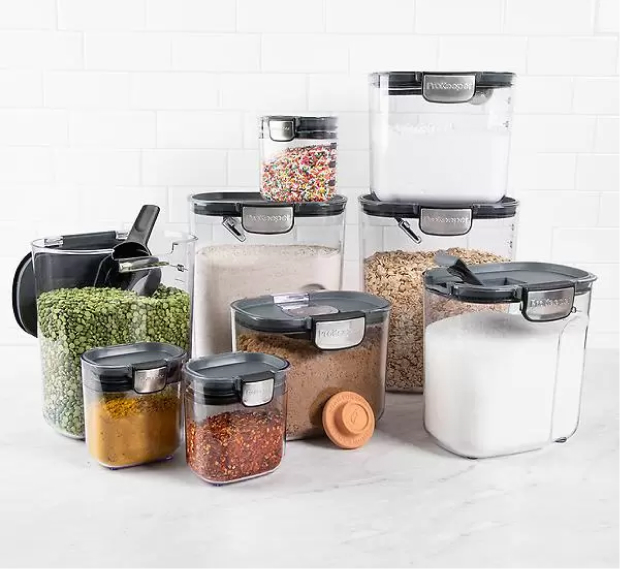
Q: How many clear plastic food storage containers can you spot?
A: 9